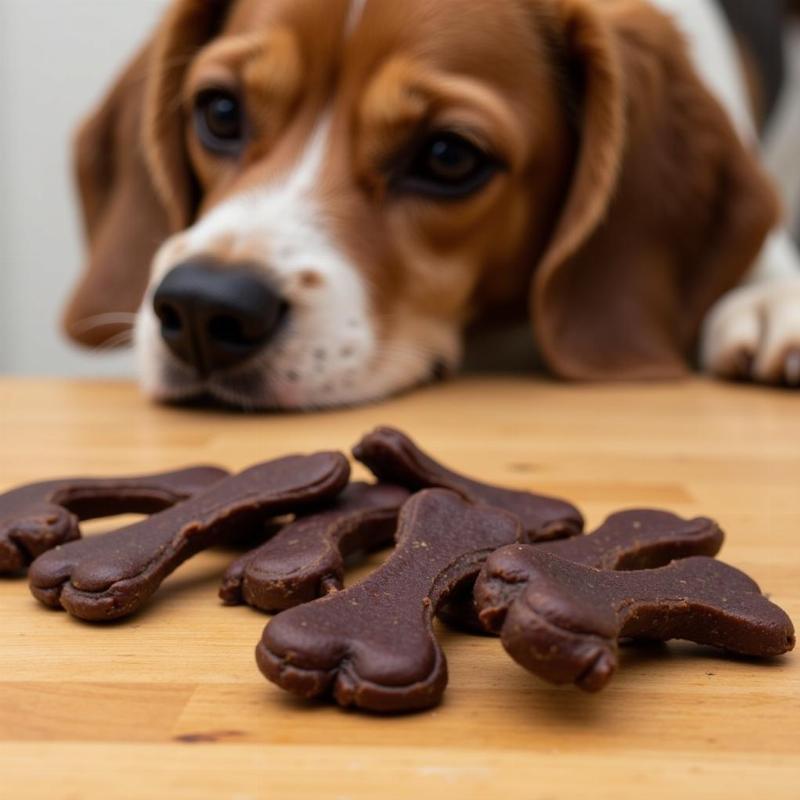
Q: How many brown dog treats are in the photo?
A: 7